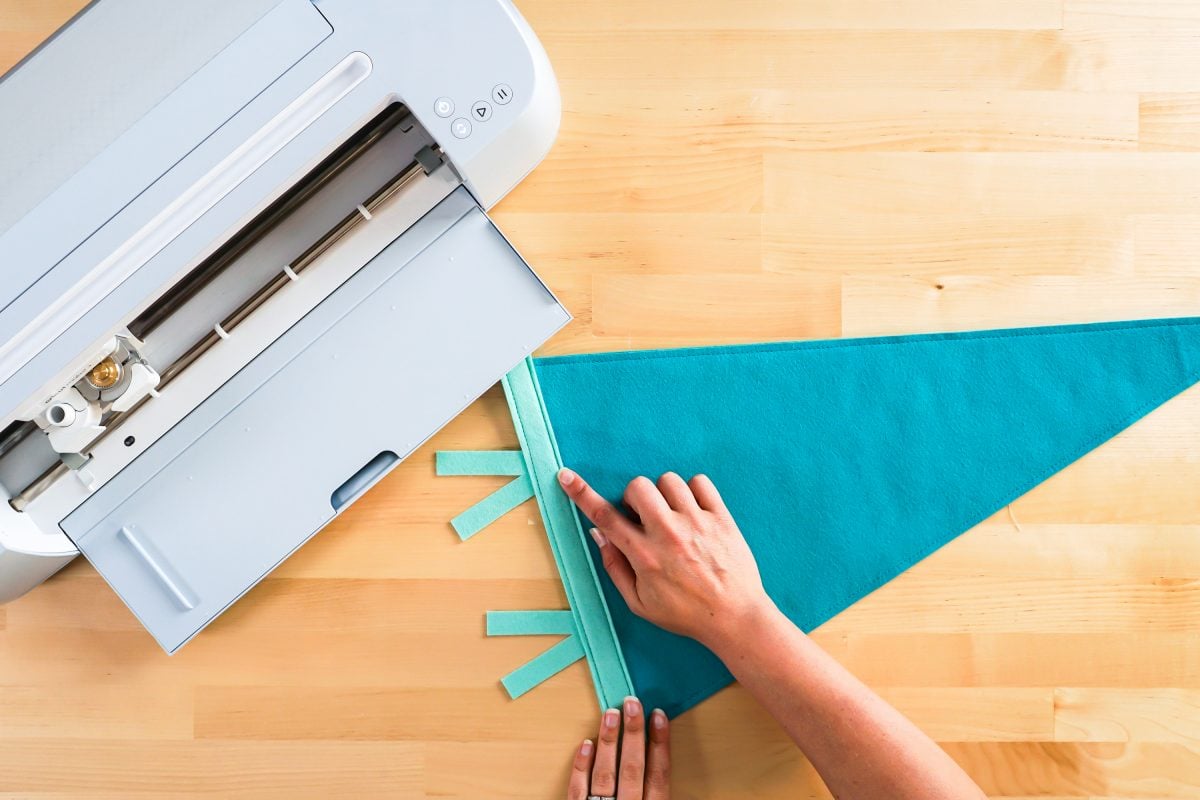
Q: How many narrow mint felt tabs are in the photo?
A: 4